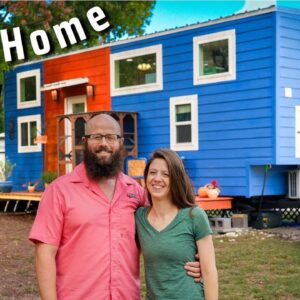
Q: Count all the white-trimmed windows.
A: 5